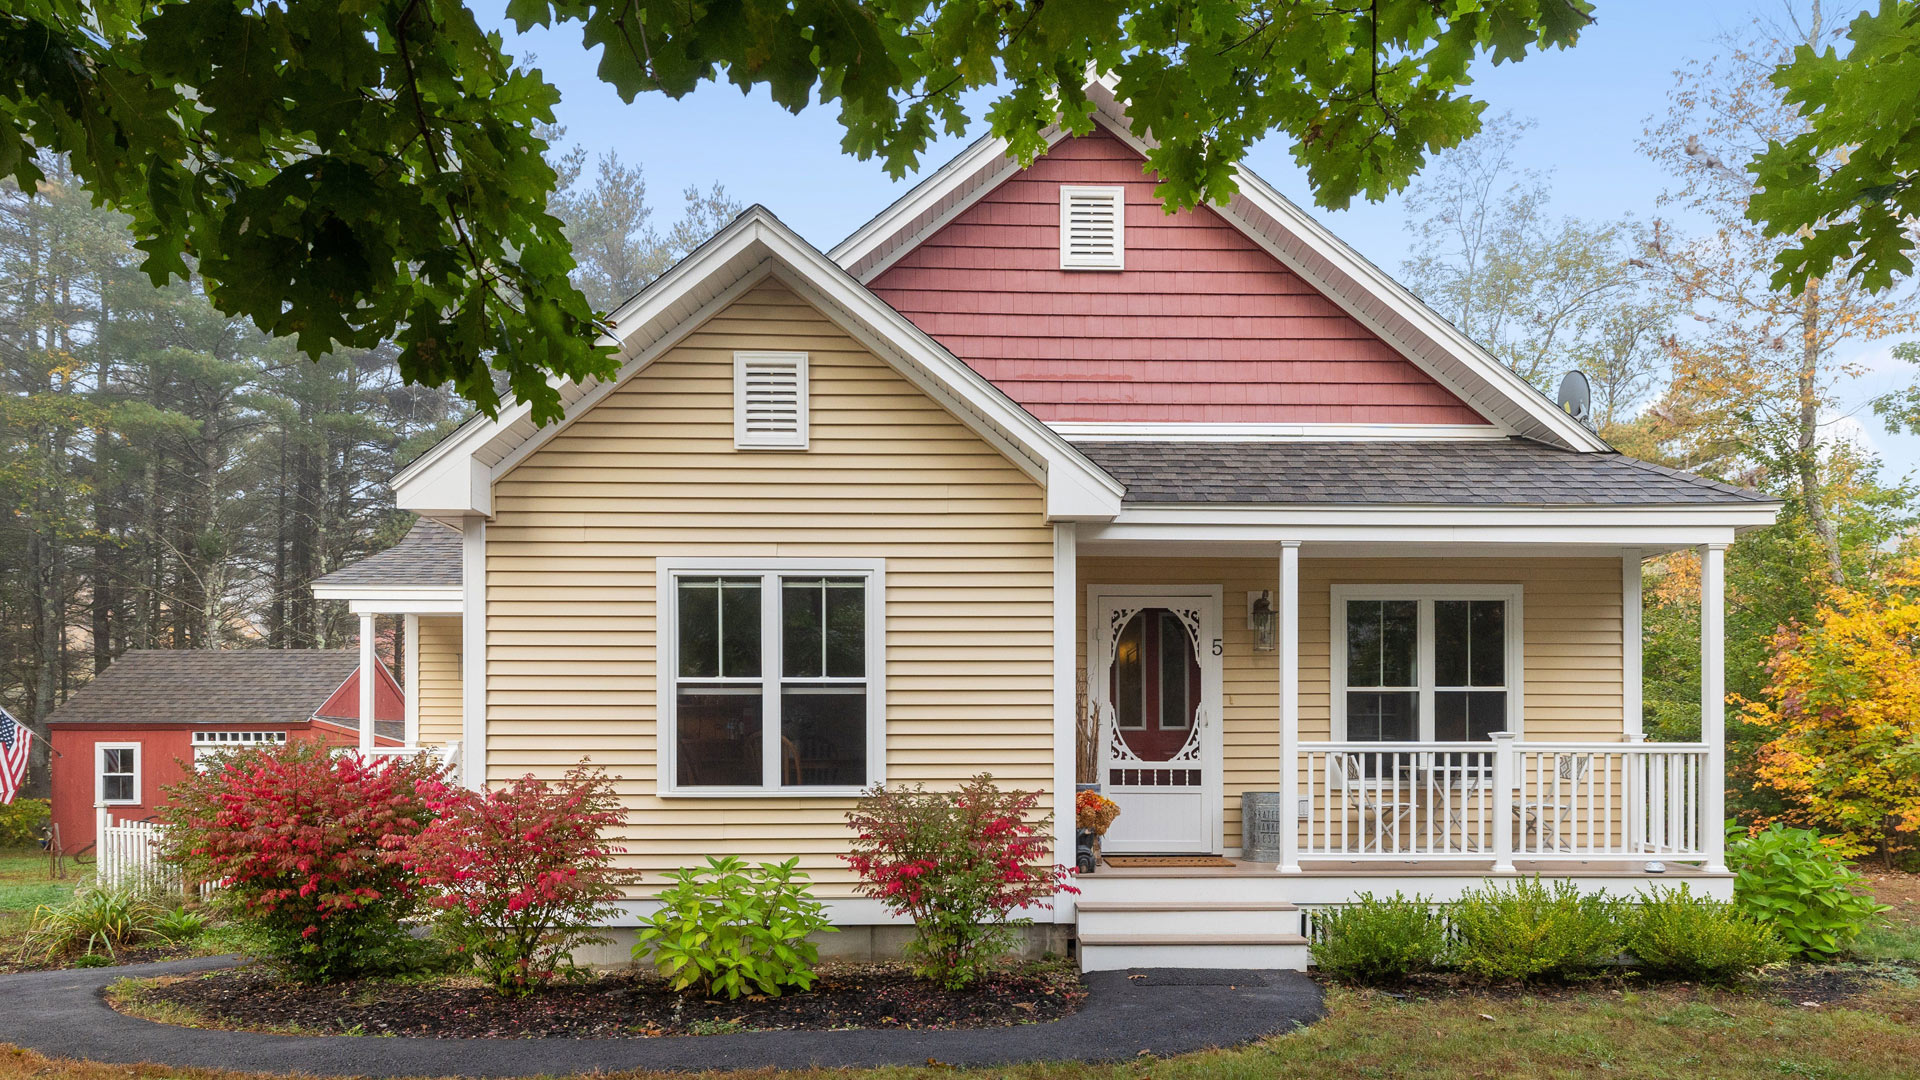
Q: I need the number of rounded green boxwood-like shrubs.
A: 3